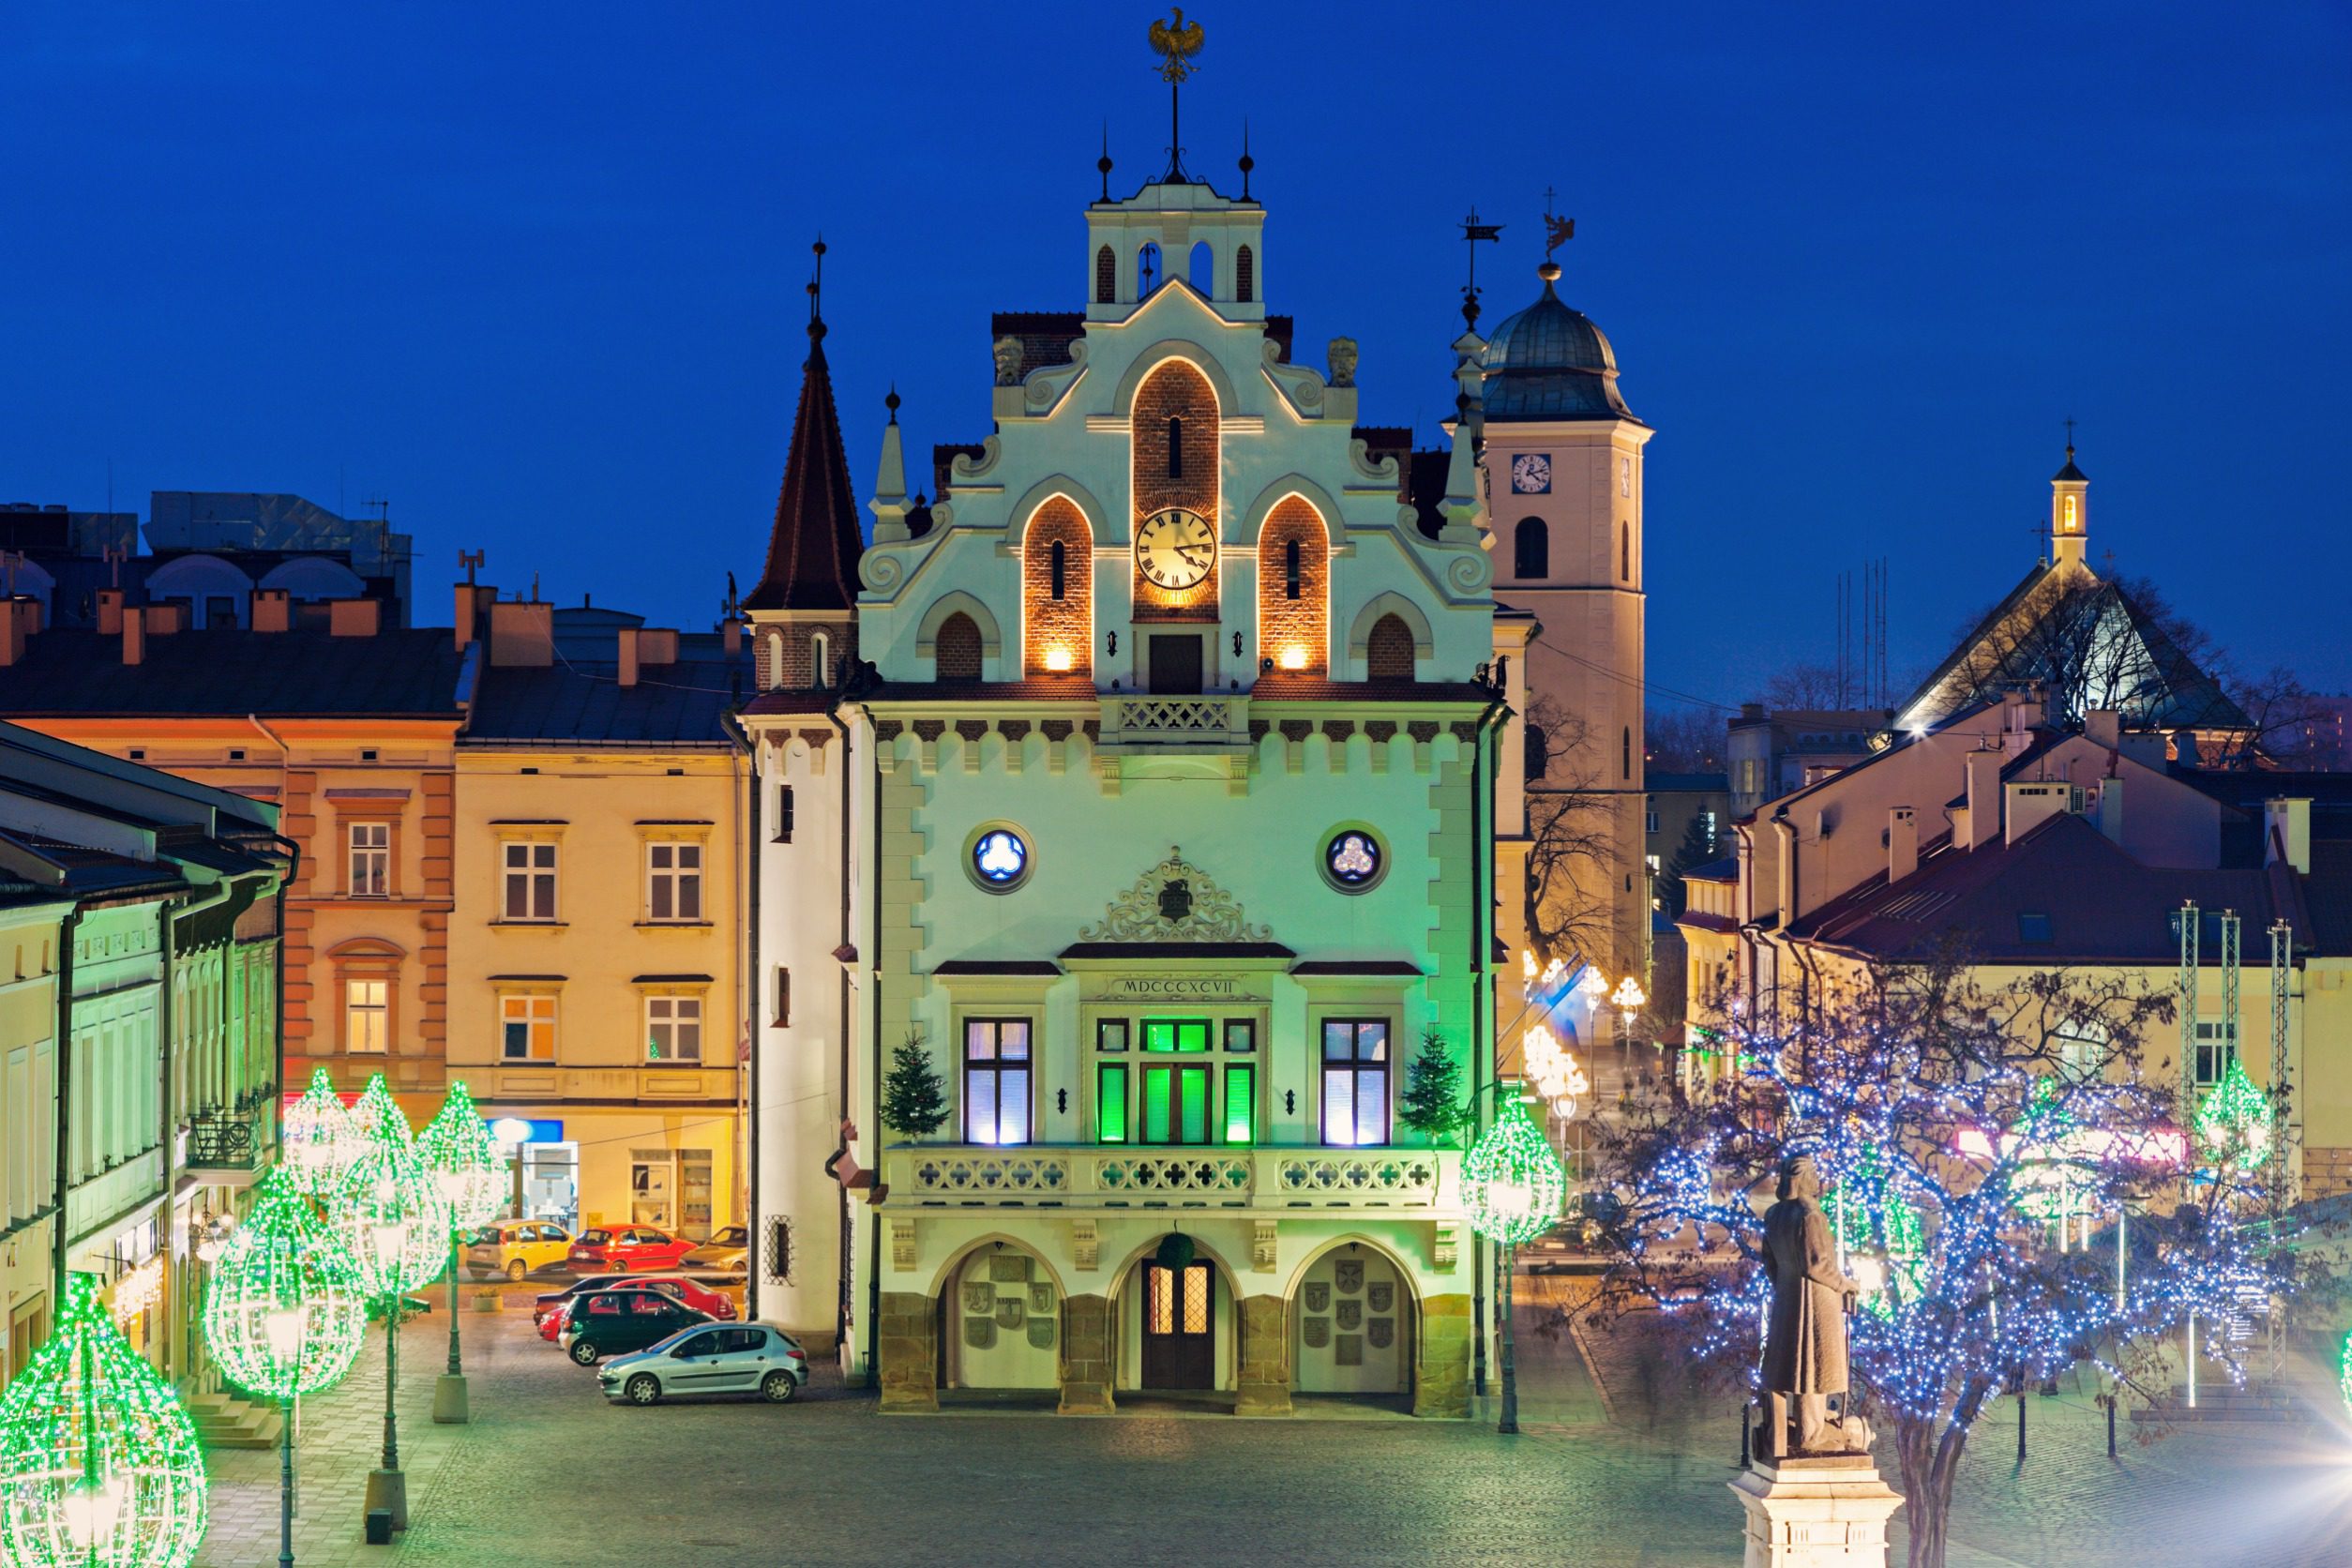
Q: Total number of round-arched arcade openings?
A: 3